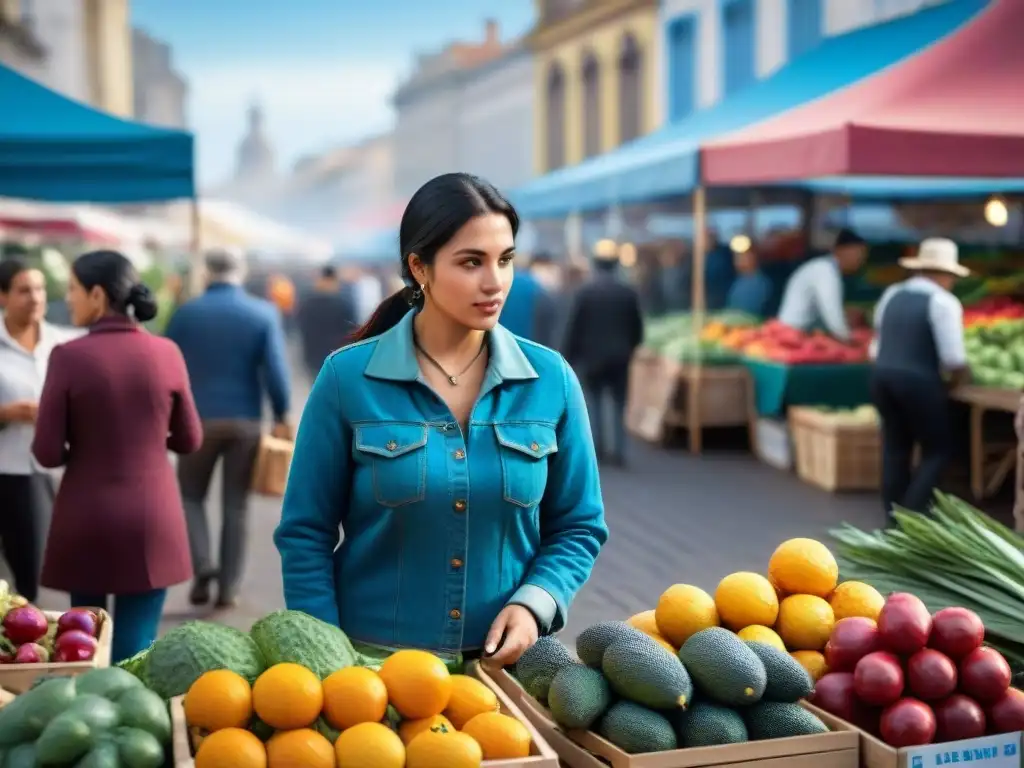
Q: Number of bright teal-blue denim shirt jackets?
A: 1